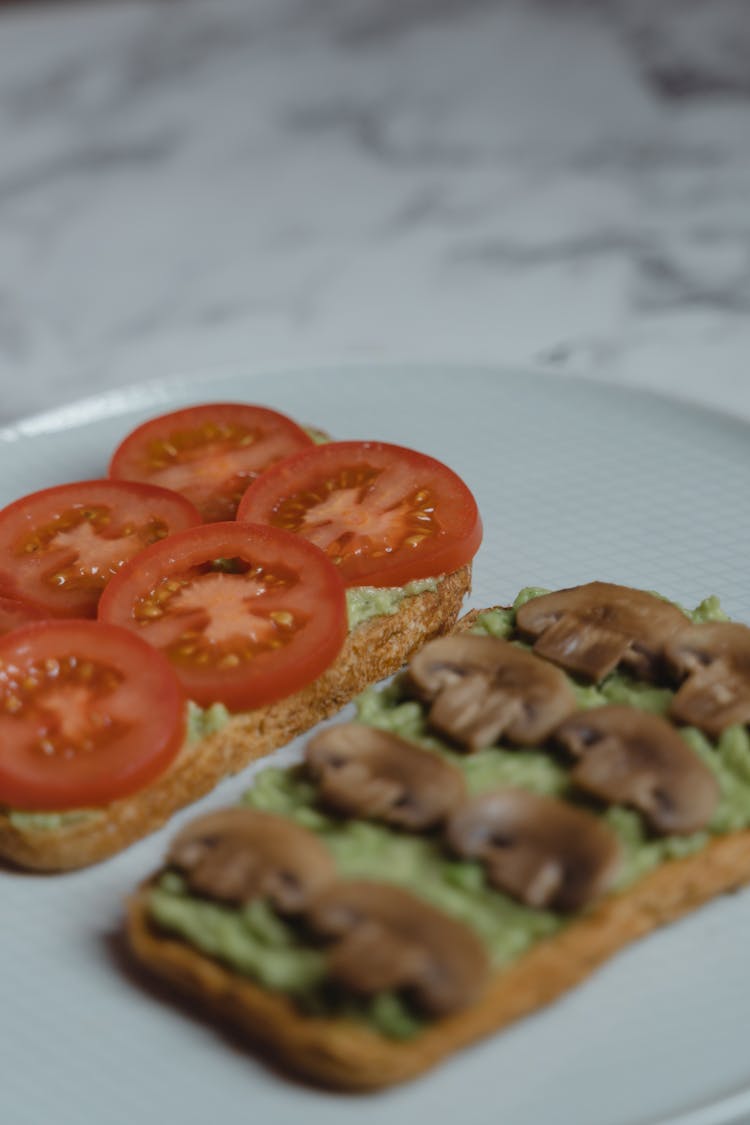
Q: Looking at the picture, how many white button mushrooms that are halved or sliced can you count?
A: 8